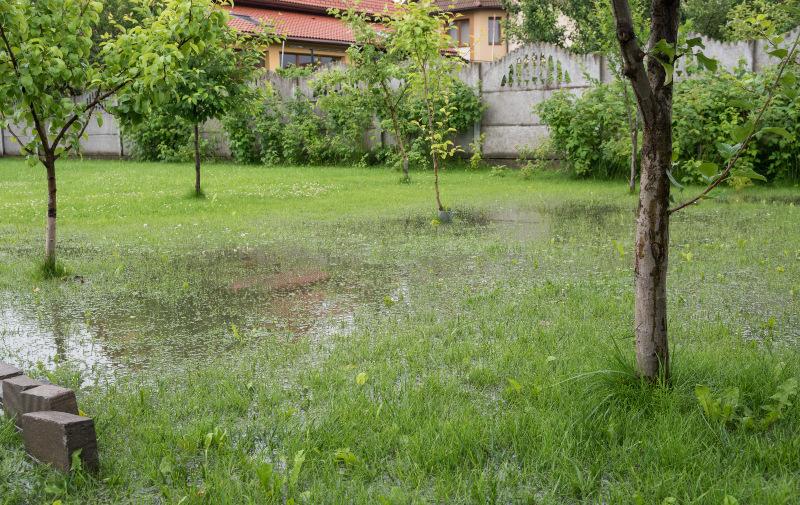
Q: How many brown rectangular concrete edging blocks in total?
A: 4